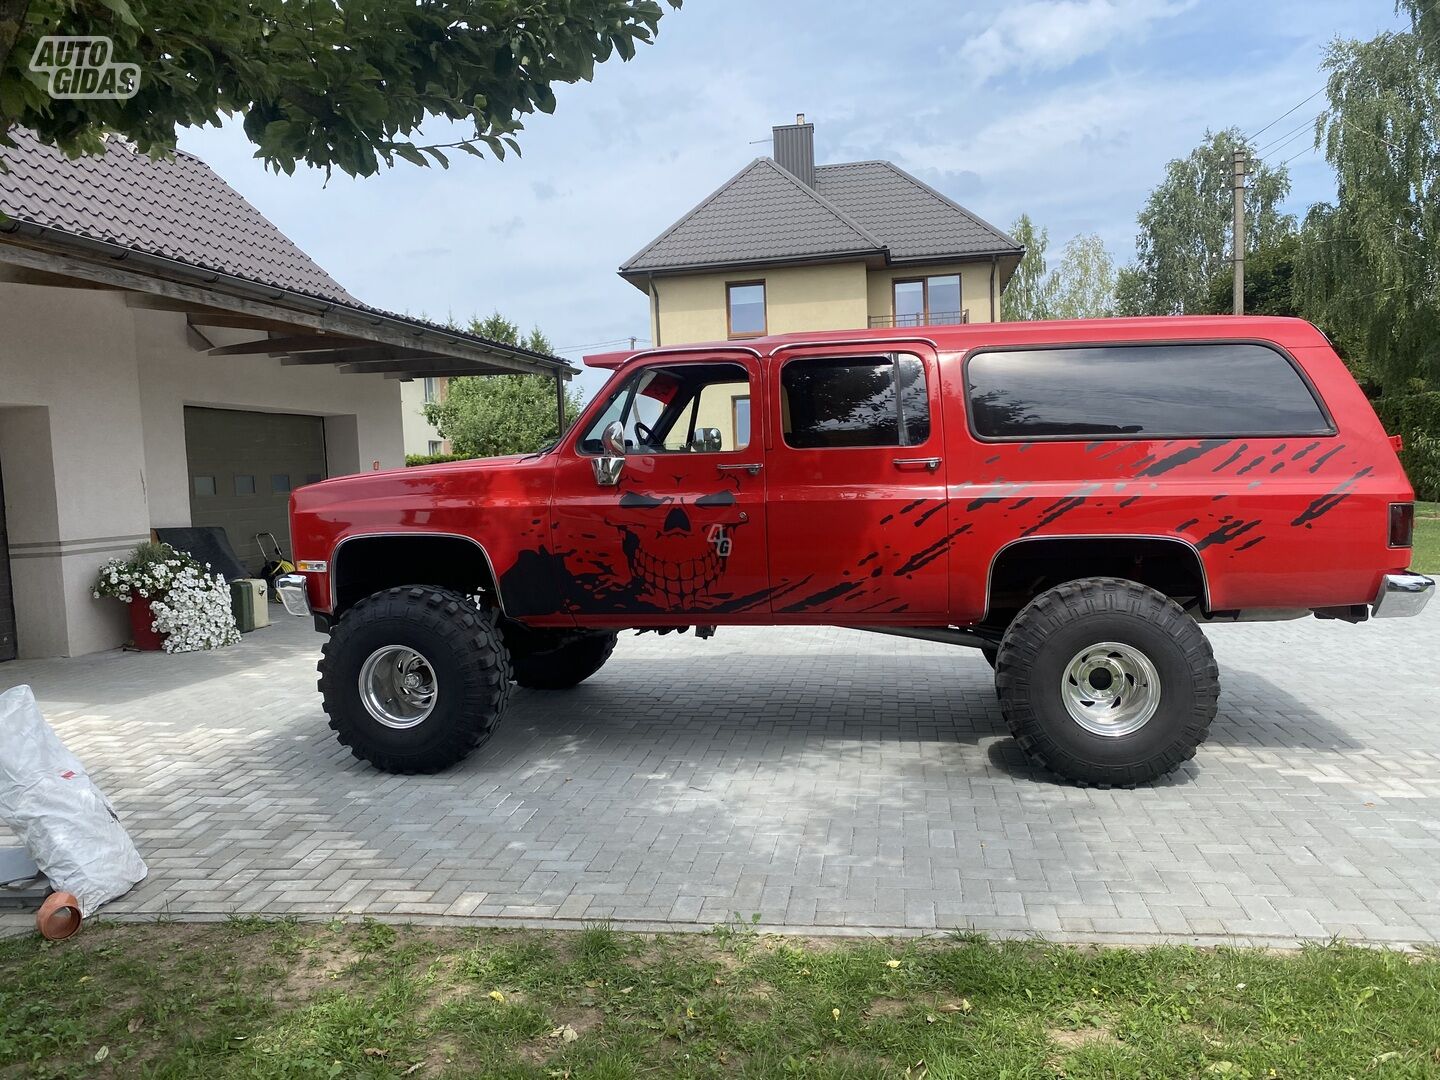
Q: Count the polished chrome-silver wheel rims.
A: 2